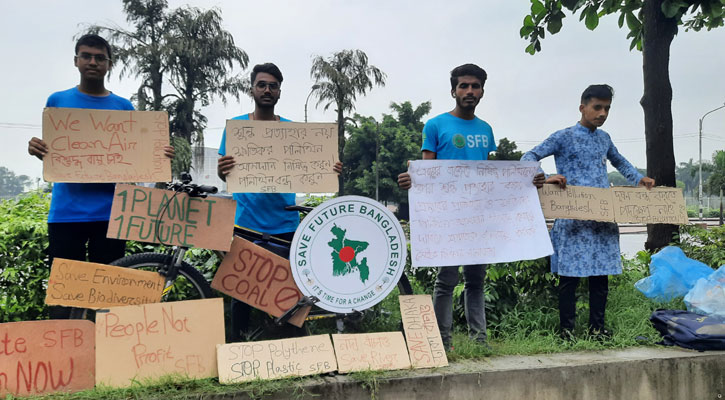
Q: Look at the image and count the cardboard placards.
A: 12